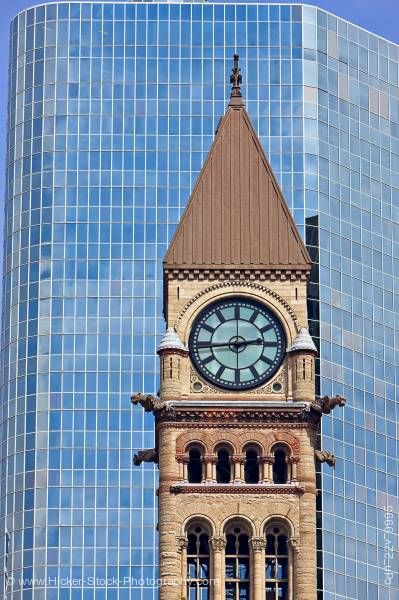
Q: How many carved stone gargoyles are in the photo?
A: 4